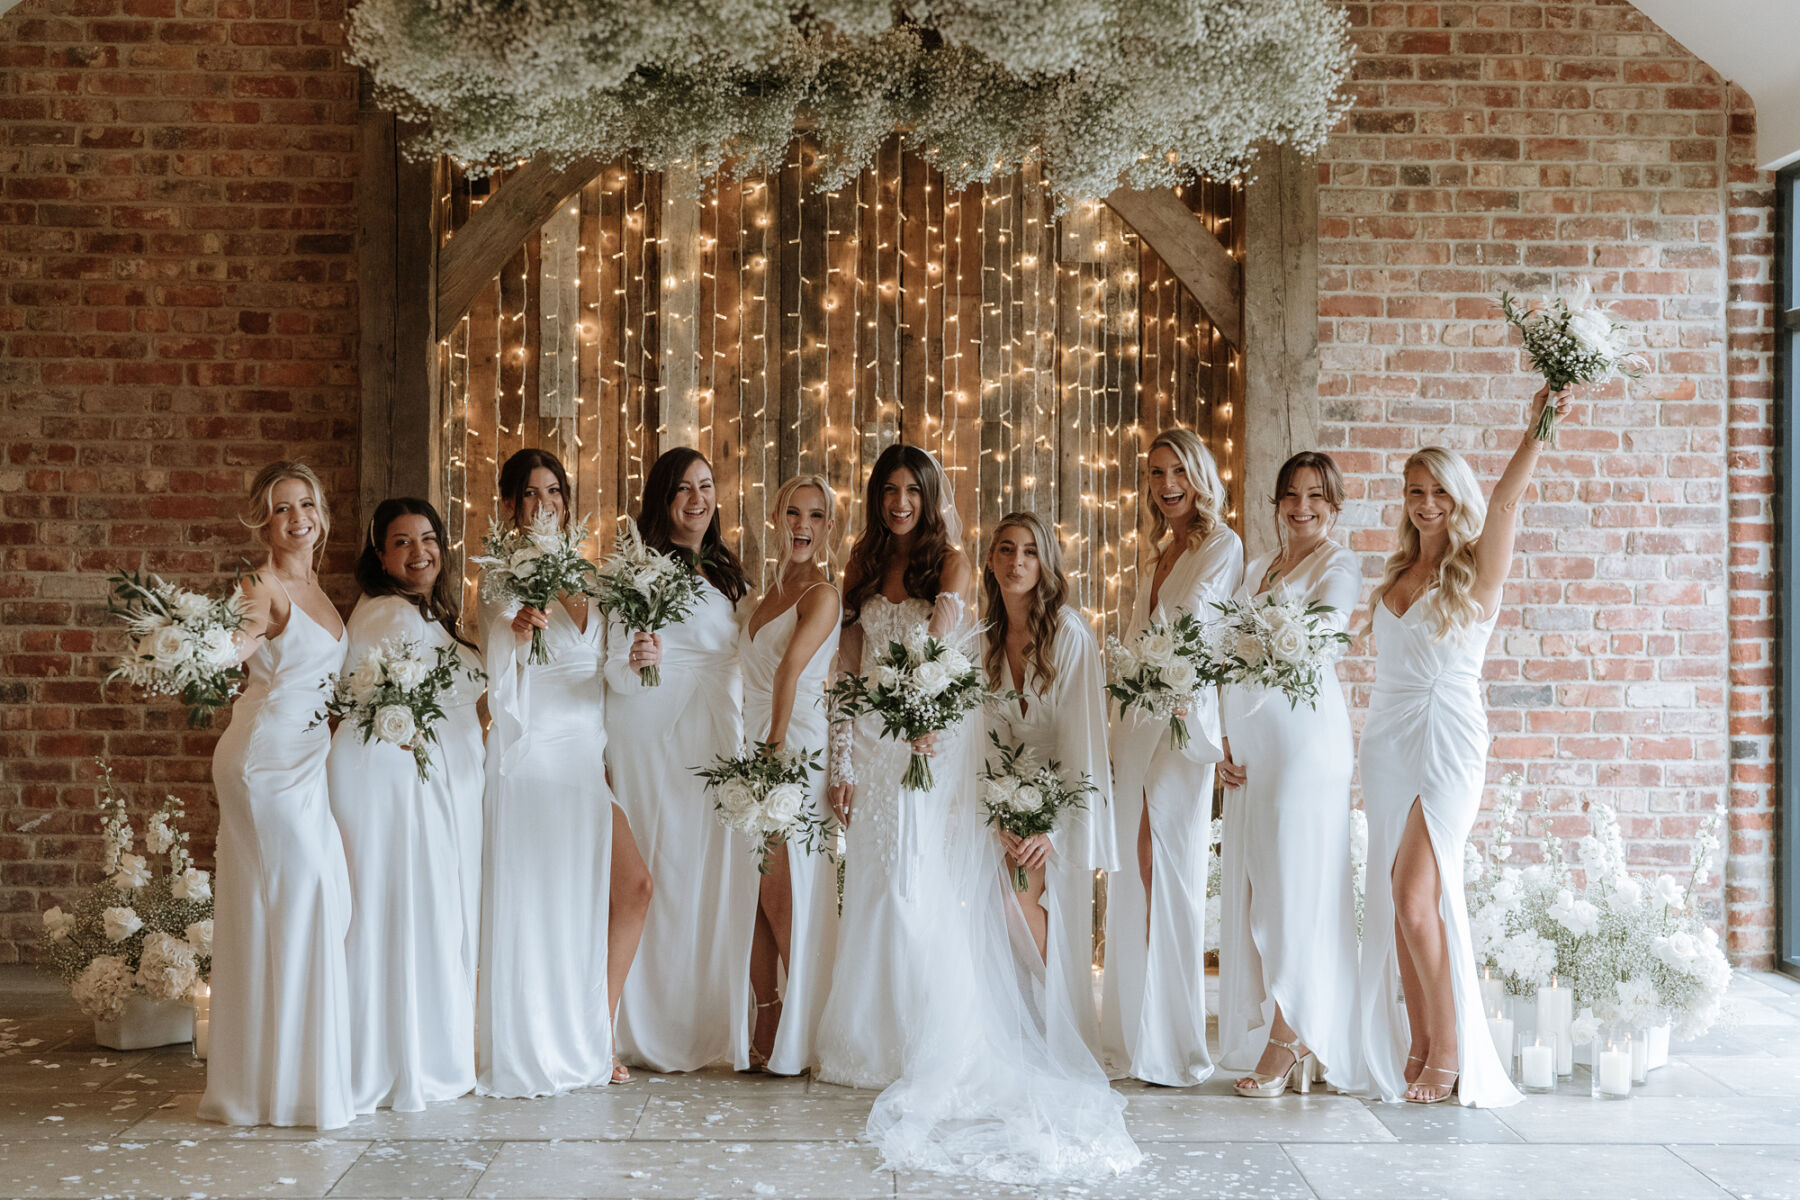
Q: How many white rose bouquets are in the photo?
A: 10